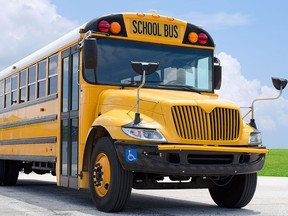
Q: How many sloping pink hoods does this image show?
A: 0